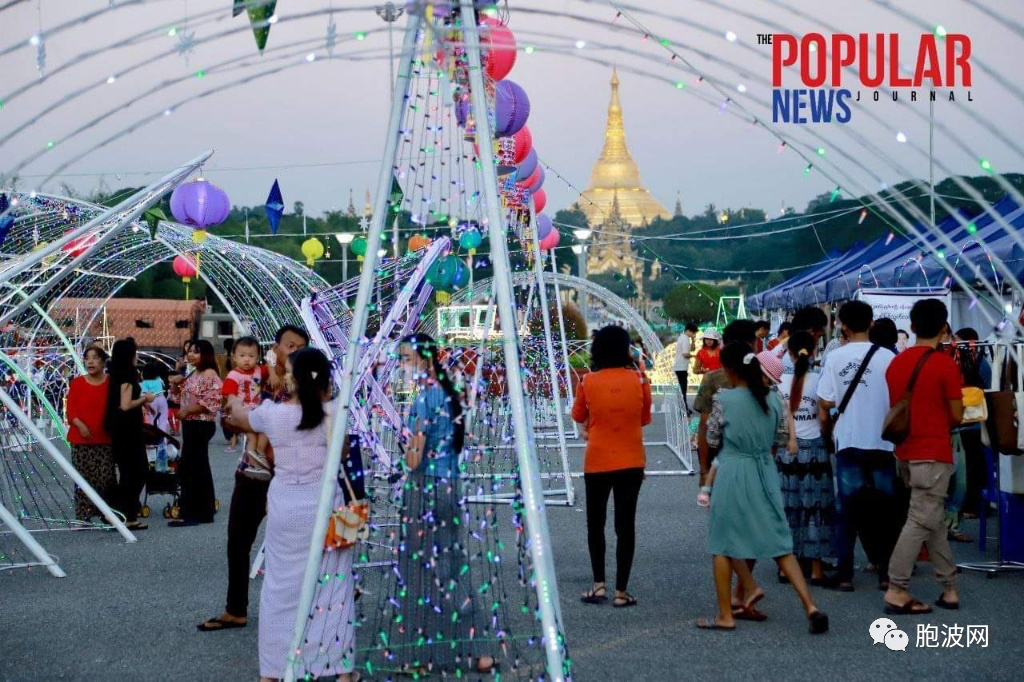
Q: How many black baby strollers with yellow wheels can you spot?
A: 1